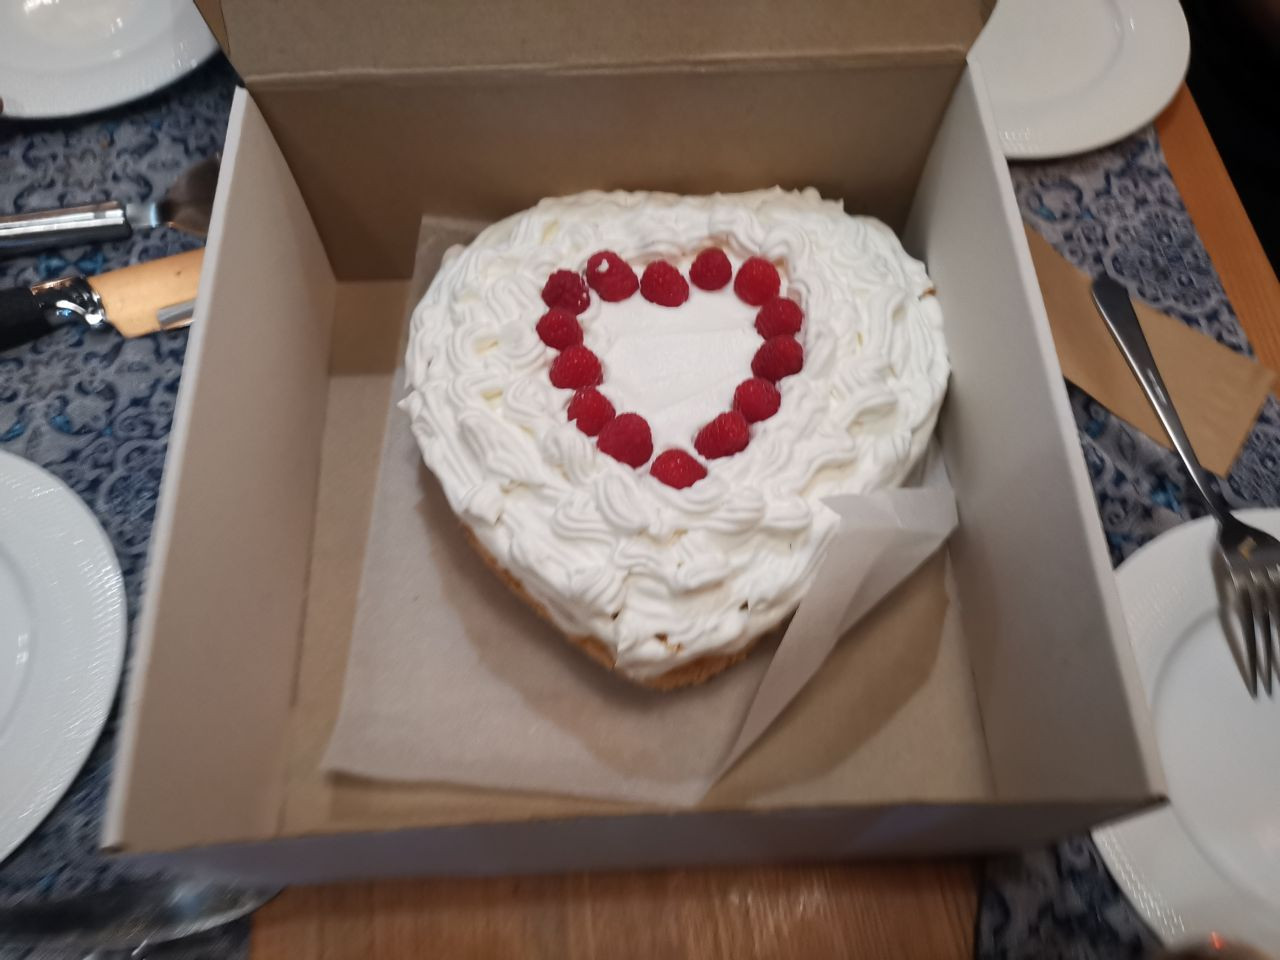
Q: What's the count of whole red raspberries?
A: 14